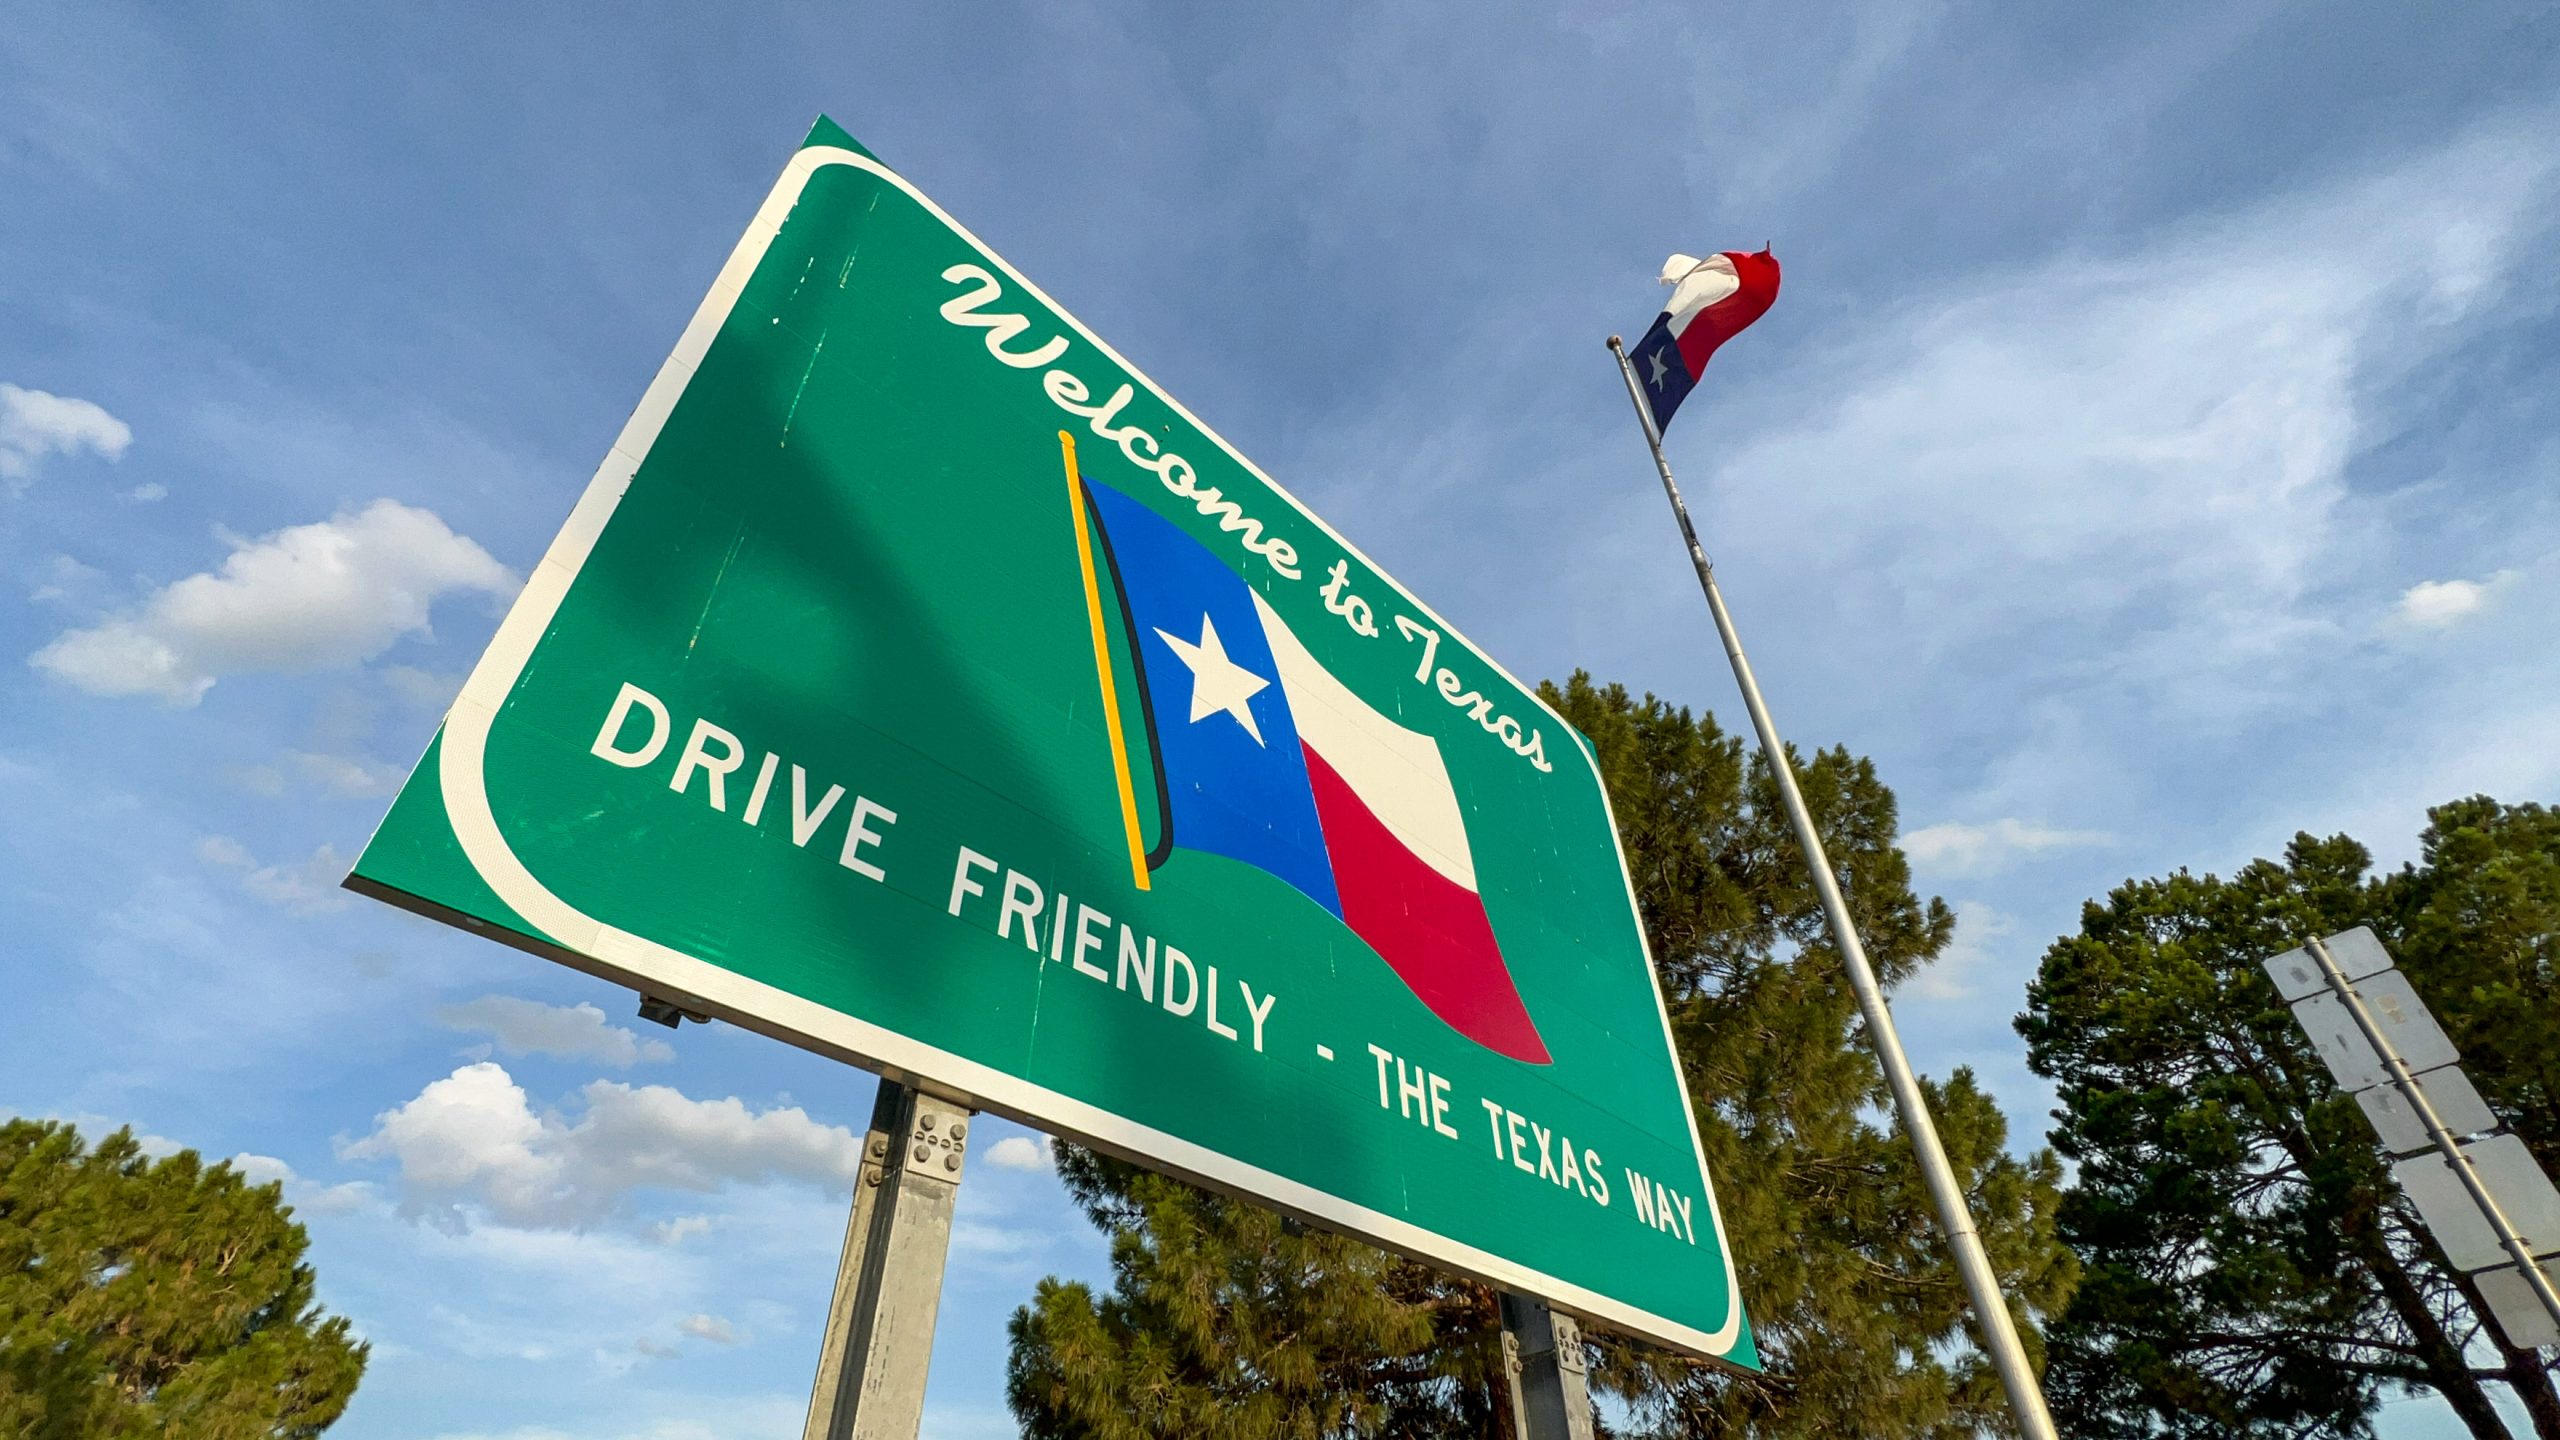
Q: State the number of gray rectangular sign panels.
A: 5